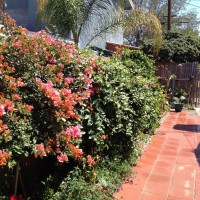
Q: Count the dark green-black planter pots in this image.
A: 1